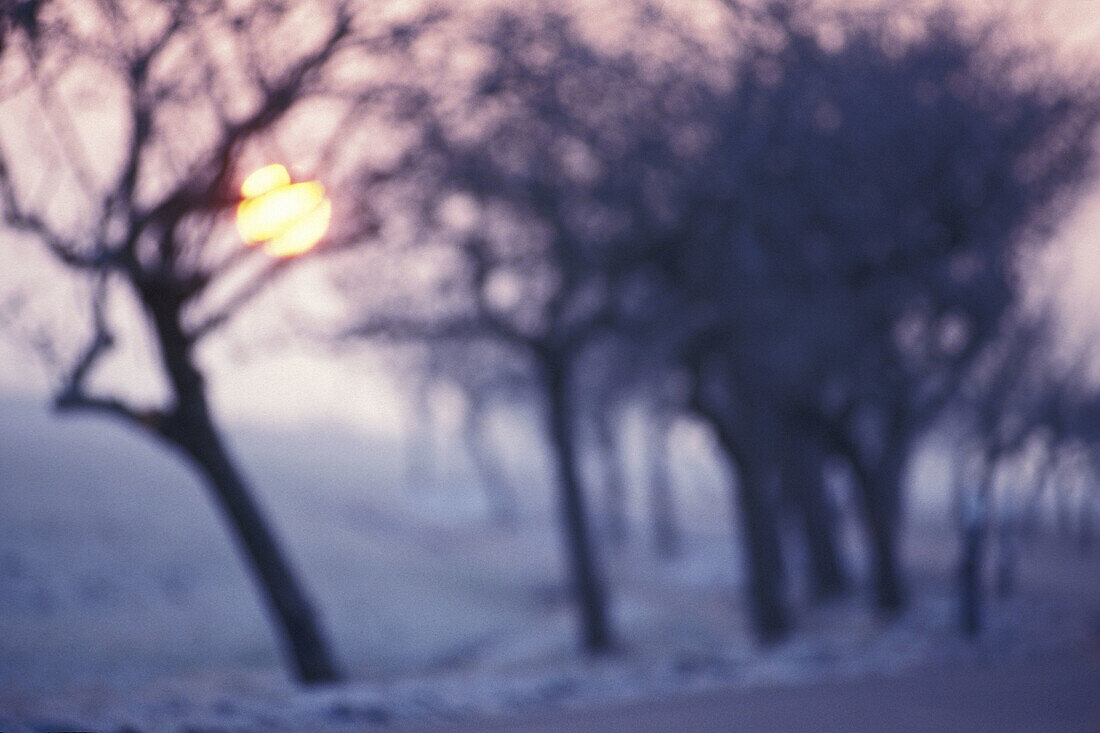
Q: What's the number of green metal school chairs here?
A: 0